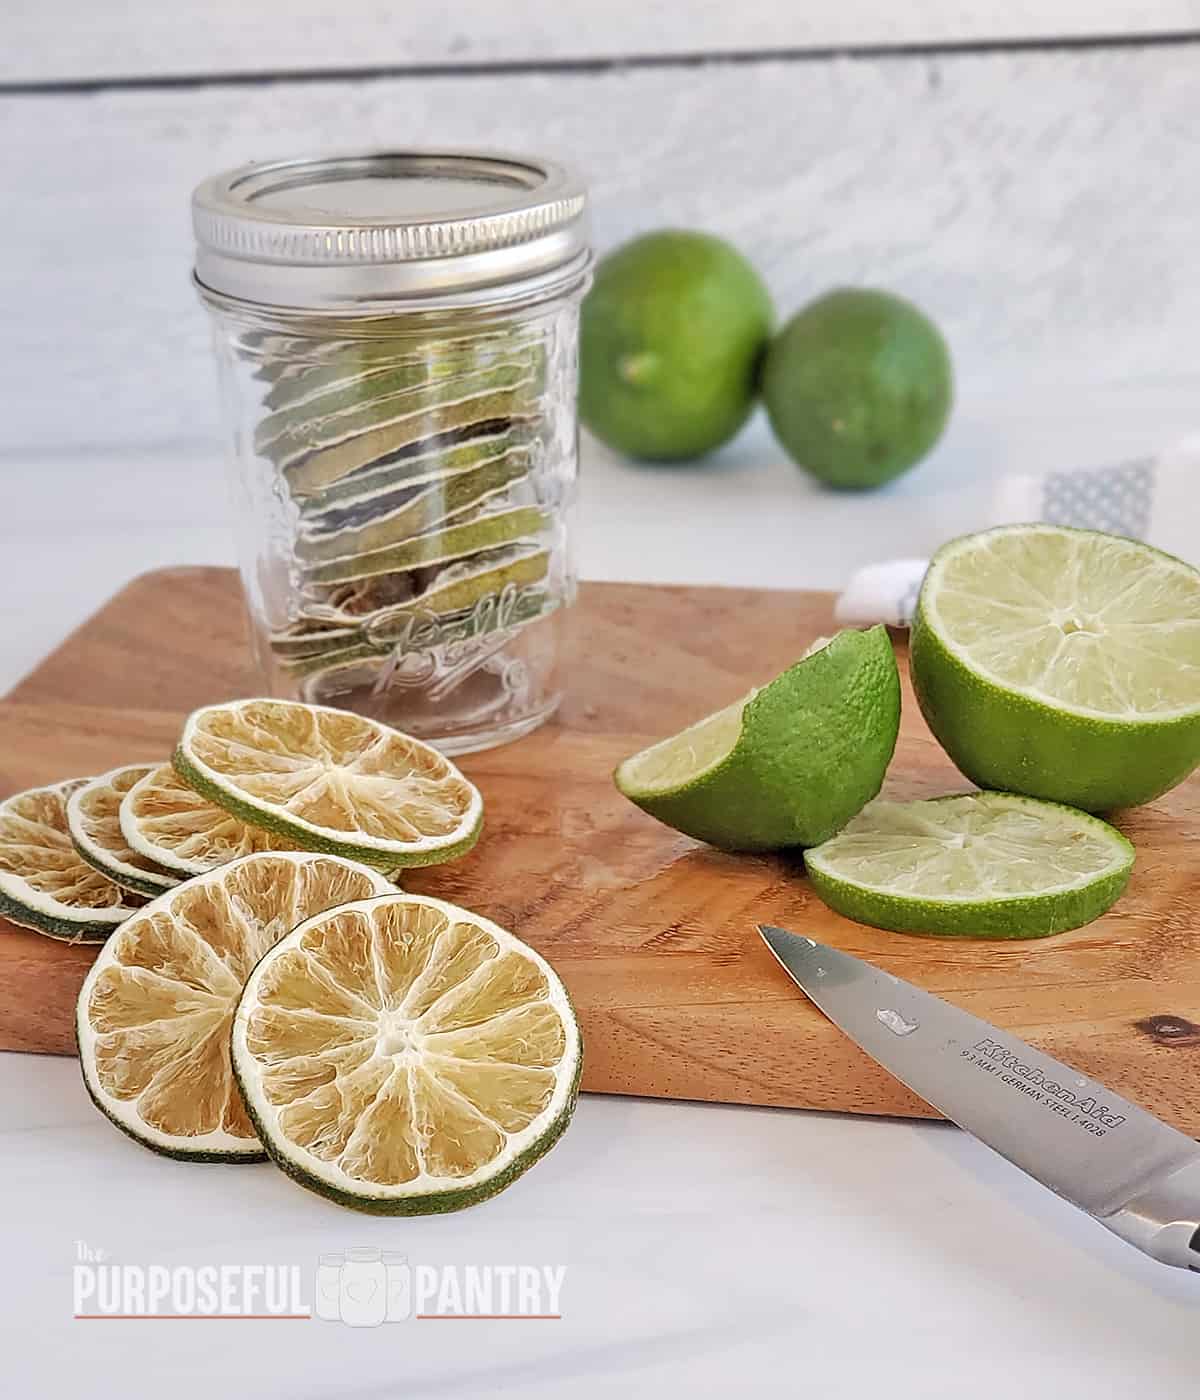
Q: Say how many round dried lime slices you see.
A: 6